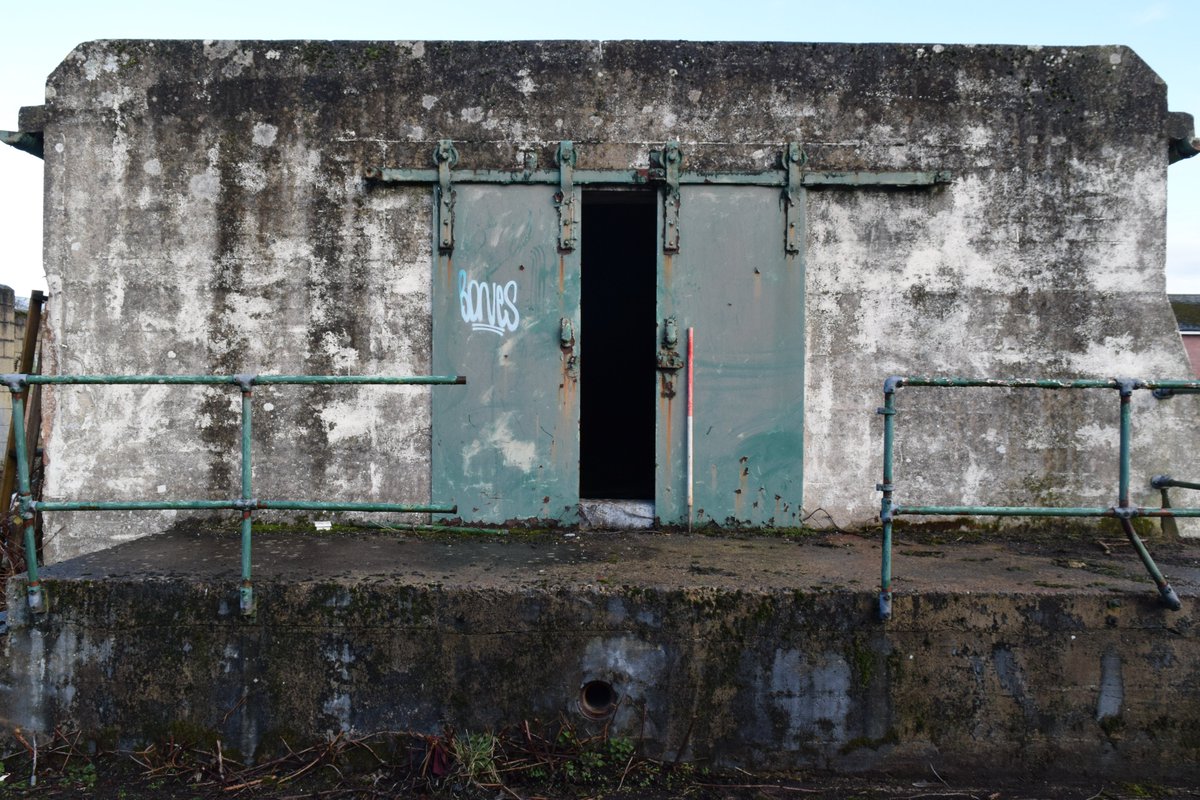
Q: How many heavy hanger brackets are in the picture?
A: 4